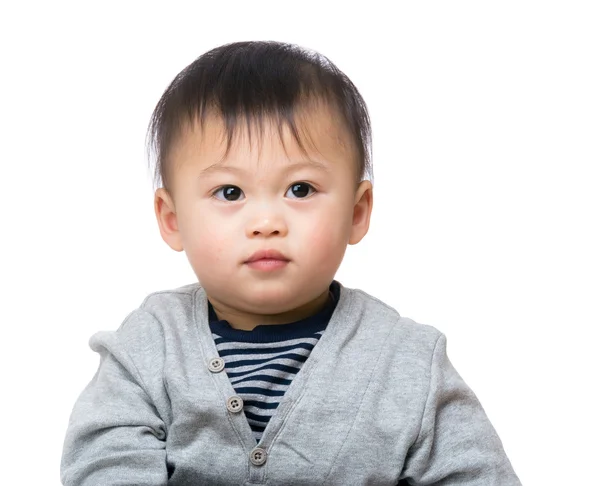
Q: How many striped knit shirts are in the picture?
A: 1